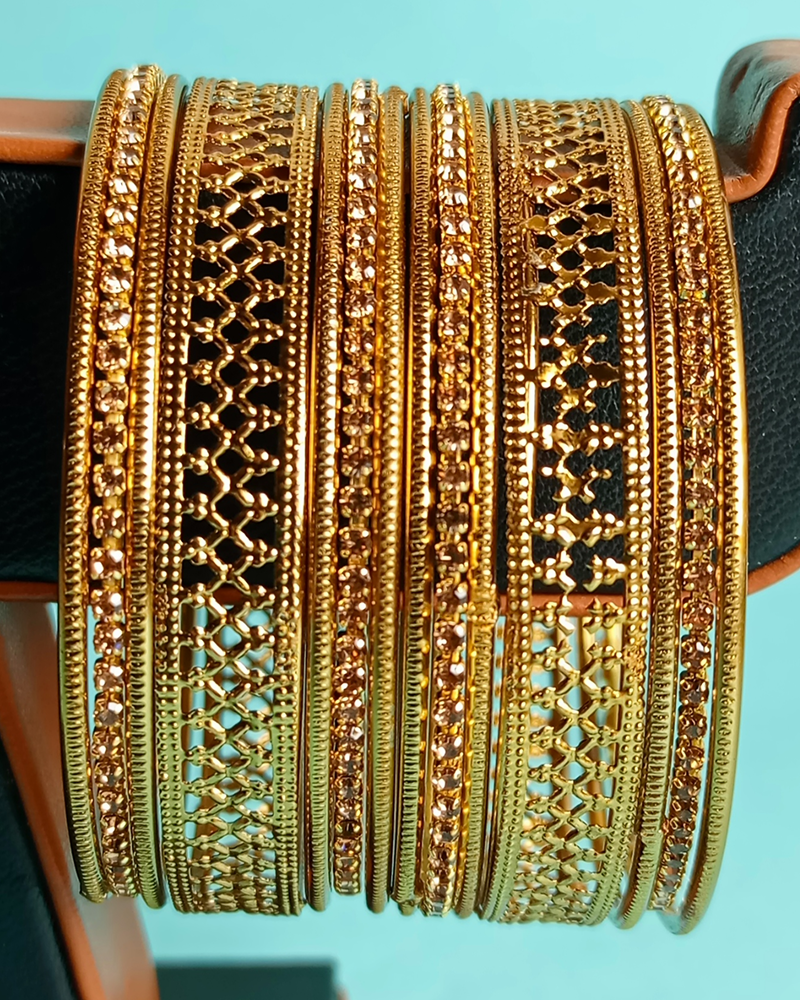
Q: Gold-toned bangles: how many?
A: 14